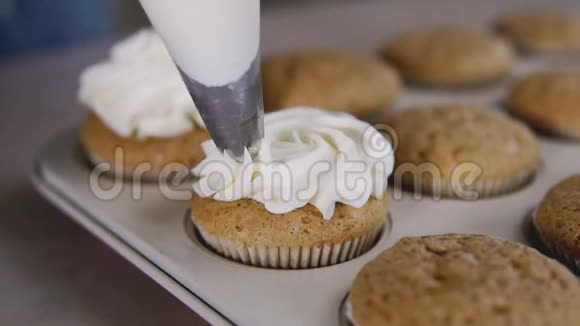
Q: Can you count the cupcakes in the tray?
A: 9